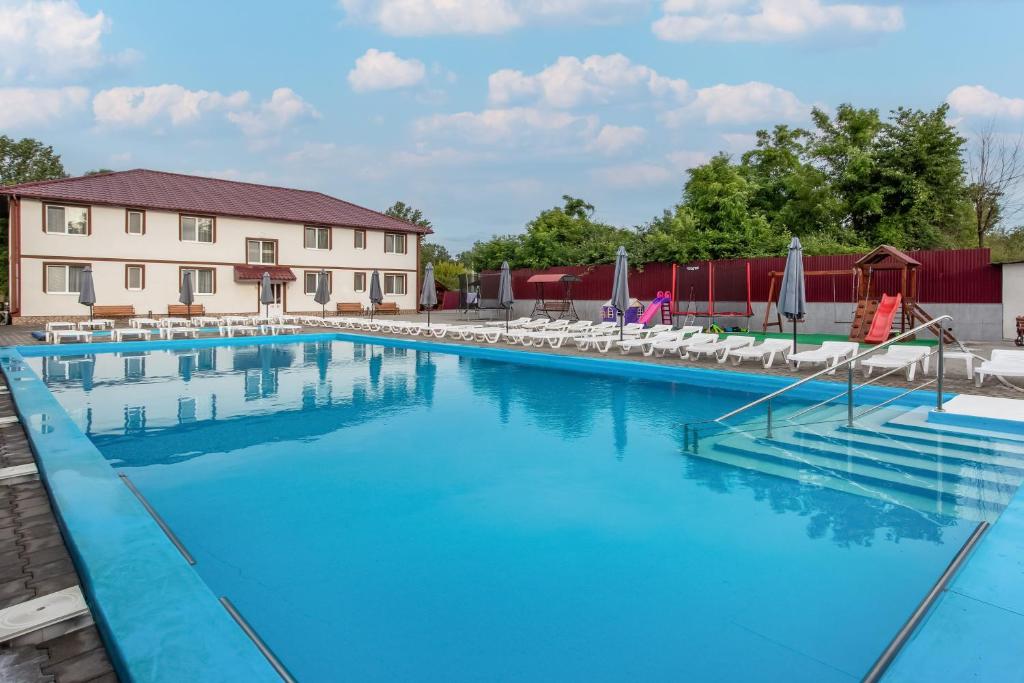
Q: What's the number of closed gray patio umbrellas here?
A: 9